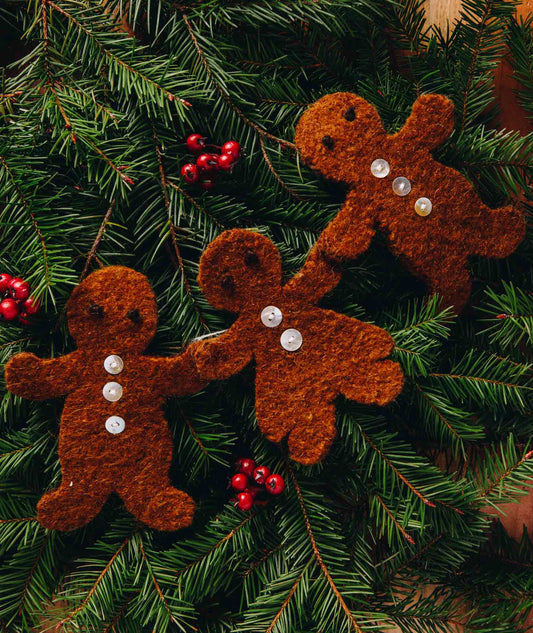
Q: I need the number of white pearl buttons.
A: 8